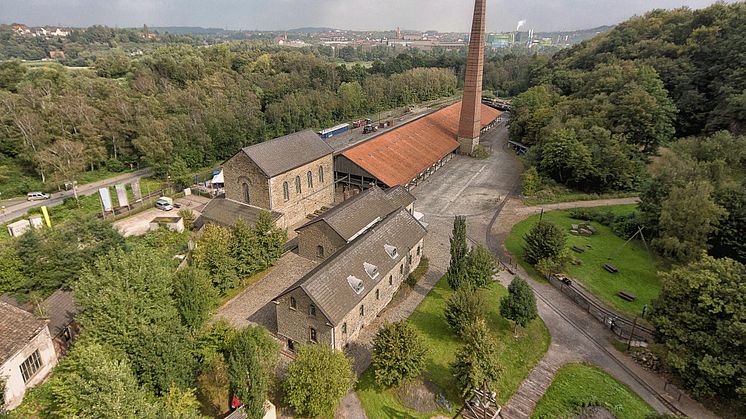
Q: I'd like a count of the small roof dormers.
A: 3